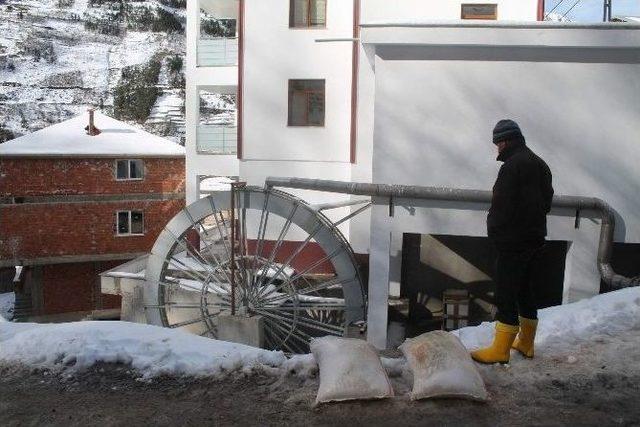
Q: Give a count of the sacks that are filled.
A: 2